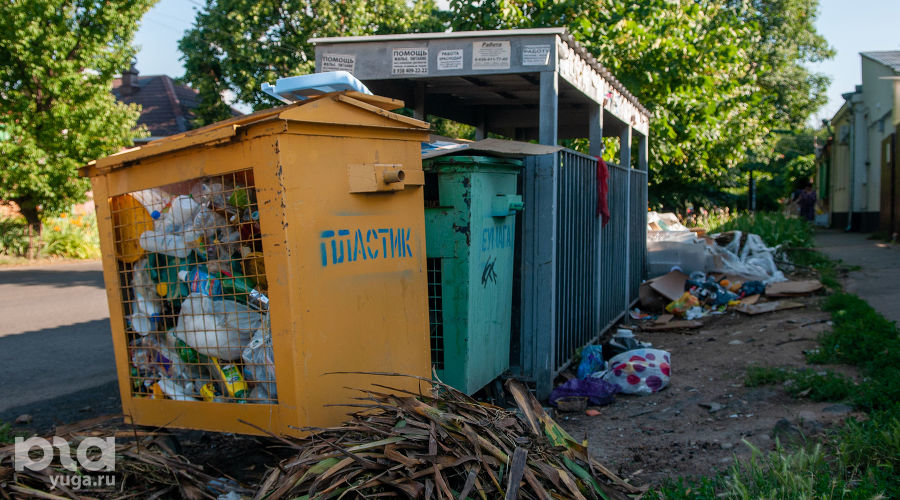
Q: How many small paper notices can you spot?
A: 5